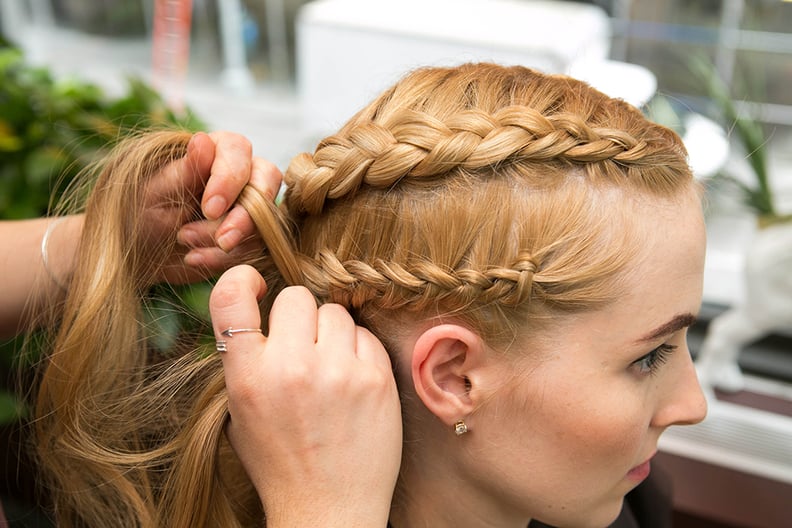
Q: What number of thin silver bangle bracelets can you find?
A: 1